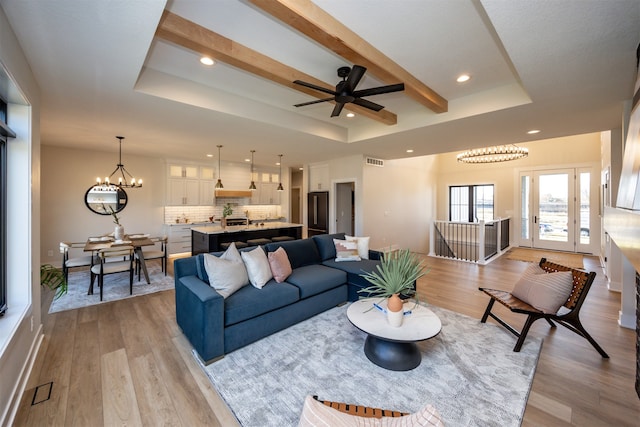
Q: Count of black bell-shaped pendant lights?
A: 3